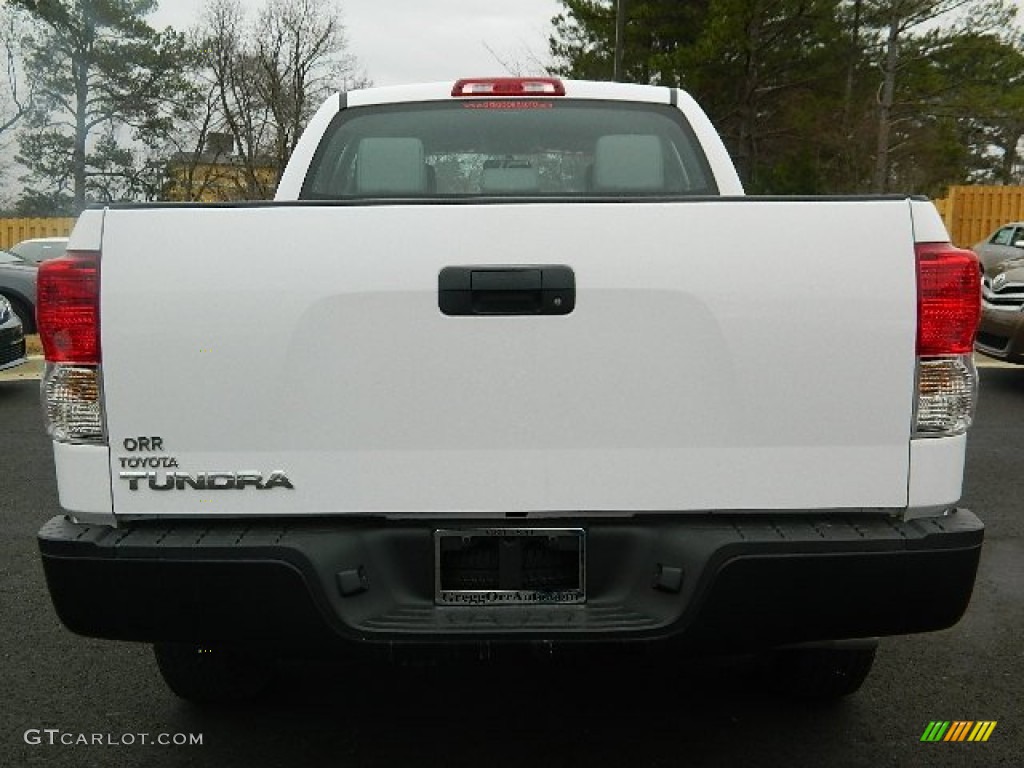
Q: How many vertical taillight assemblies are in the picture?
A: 2